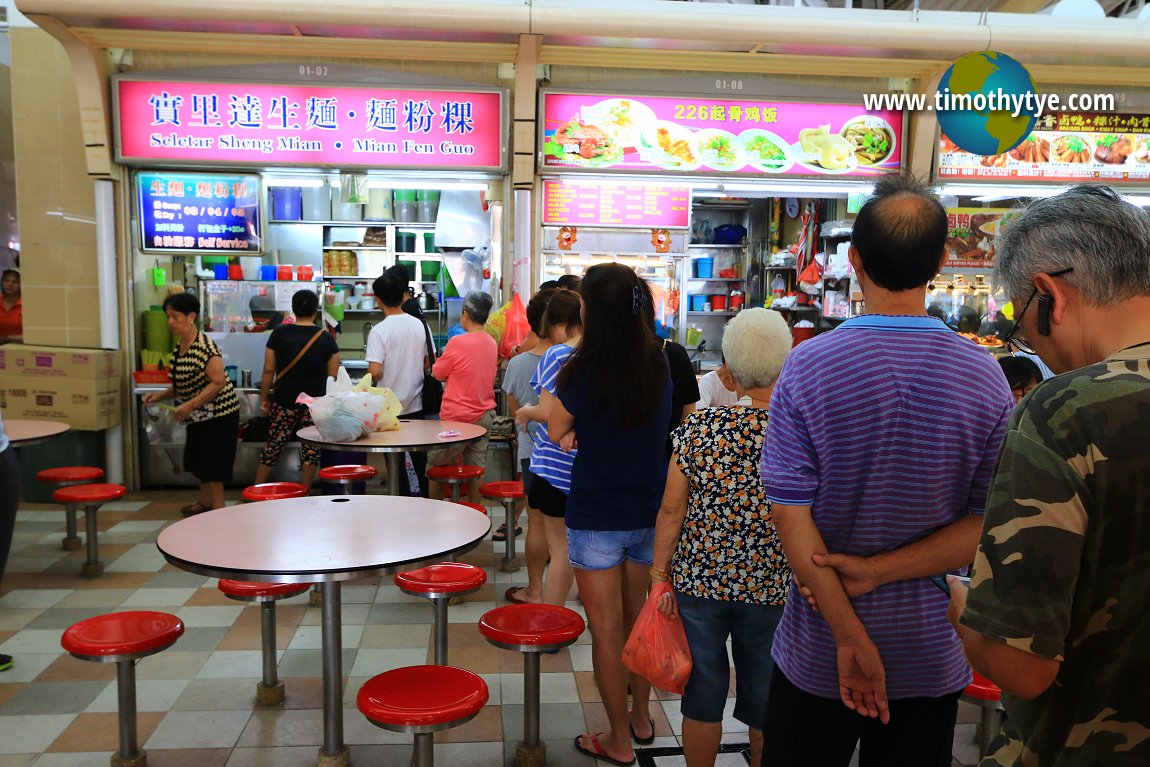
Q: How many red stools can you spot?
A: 13